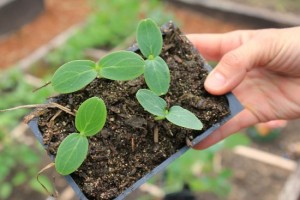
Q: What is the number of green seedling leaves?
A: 8